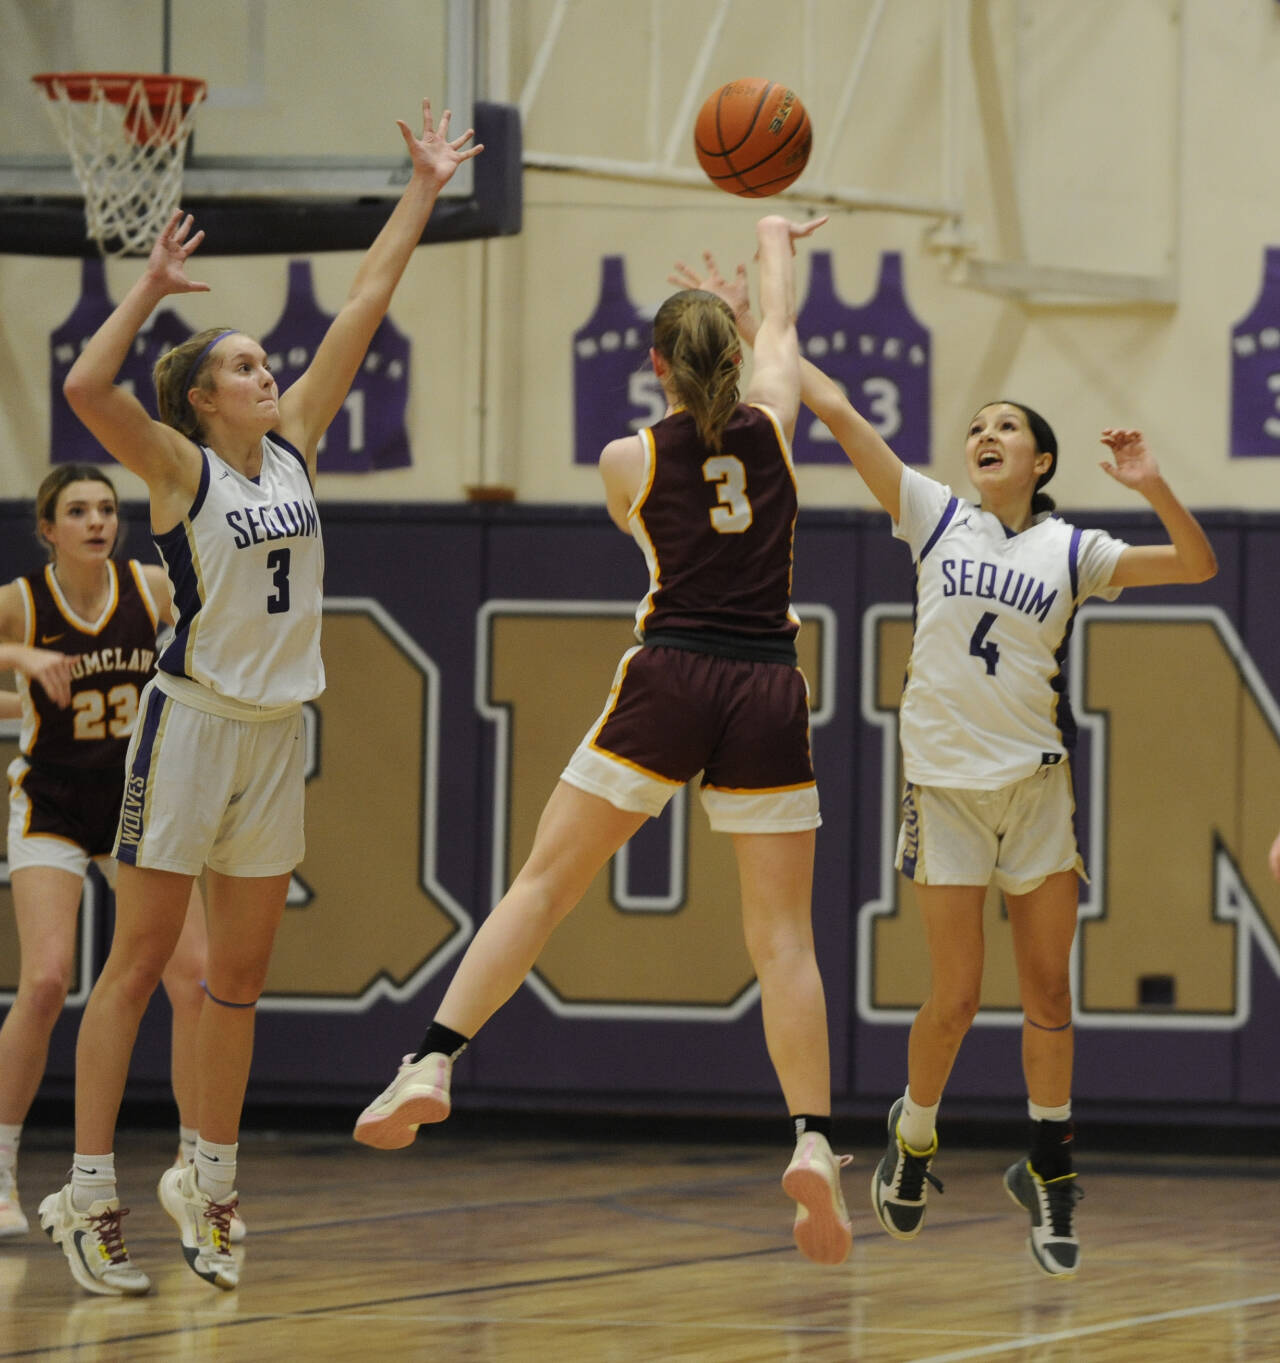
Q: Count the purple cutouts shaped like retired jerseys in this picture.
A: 5